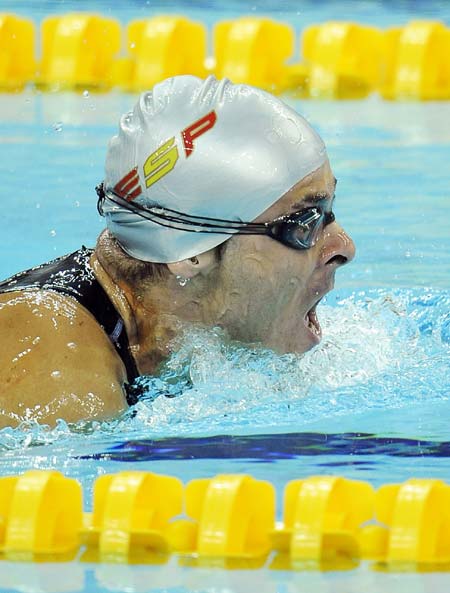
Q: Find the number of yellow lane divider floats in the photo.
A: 11